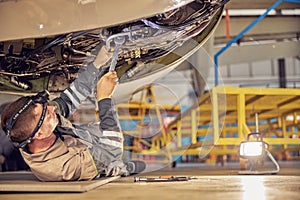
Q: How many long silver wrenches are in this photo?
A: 1